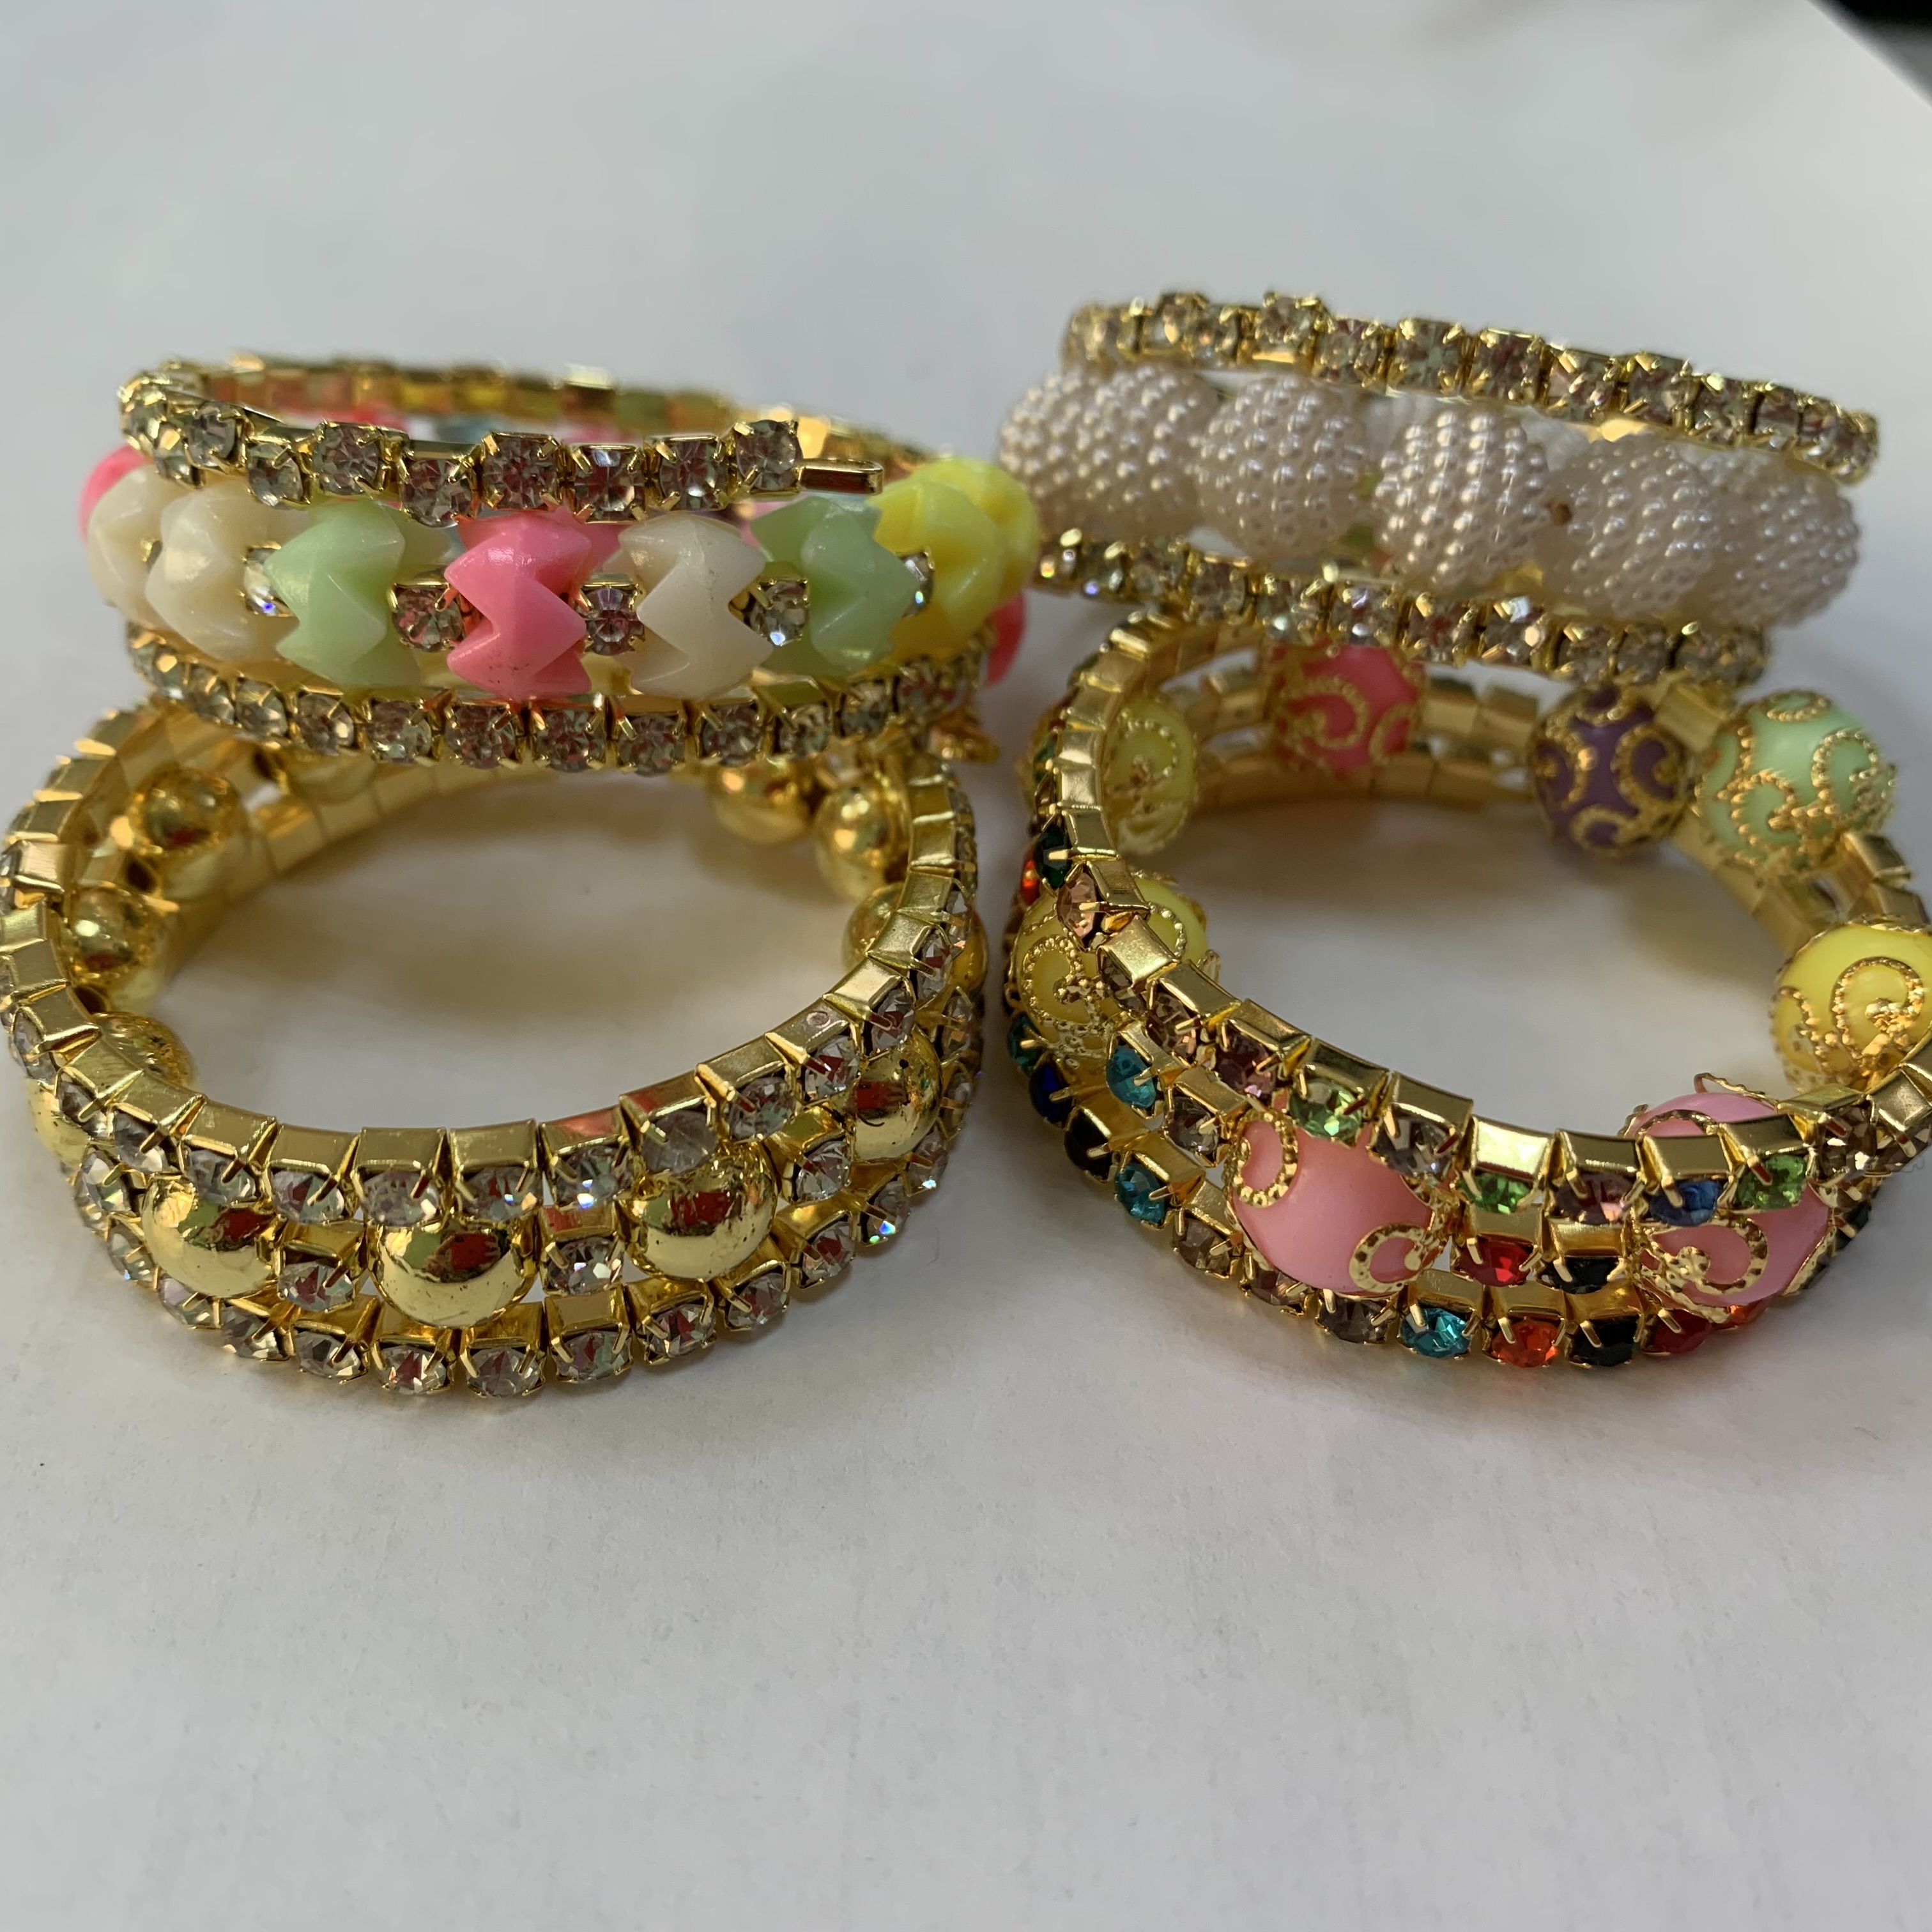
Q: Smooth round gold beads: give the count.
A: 11